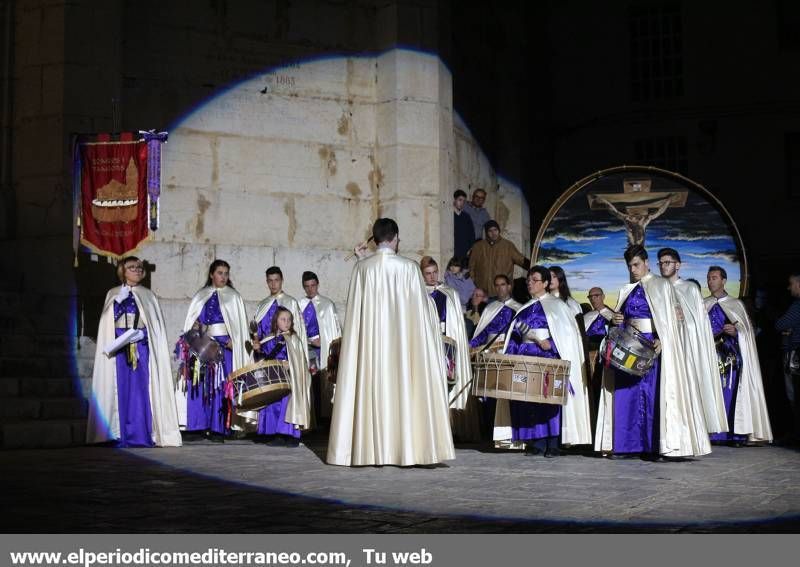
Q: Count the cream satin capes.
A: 14